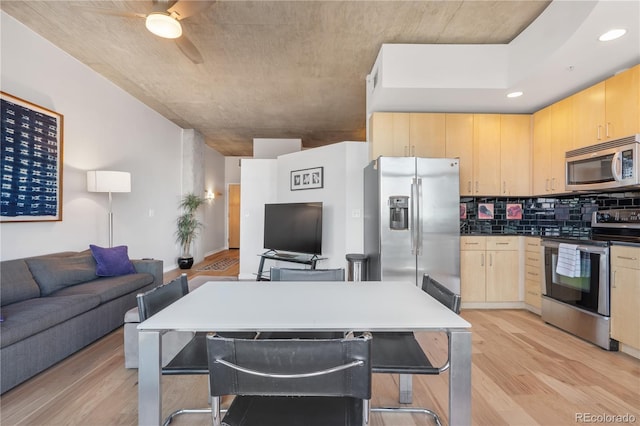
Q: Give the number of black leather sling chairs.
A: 4